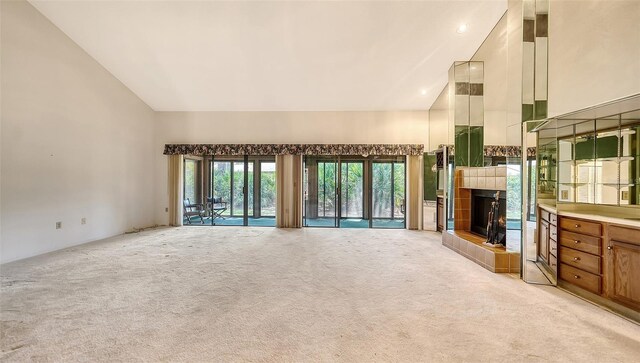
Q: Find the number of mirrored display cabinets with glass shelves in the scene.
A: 1